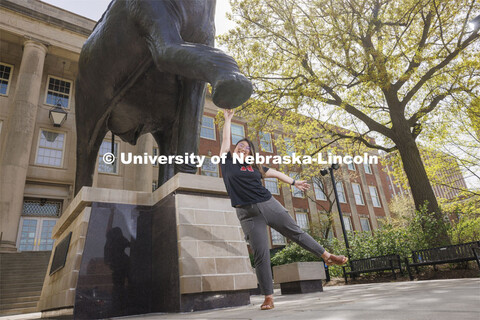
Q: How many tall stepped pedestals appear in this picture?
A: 1